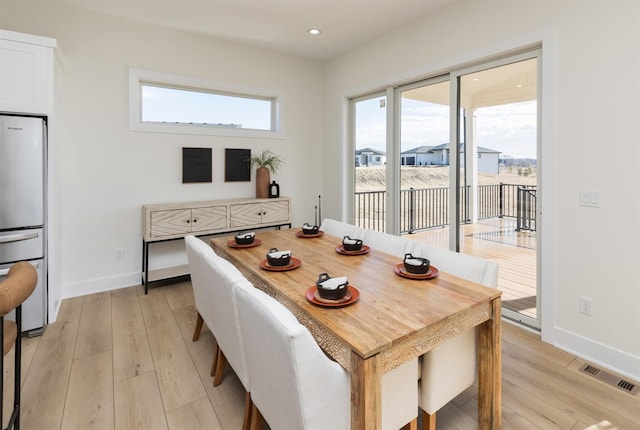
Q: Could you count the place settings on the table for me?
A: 6